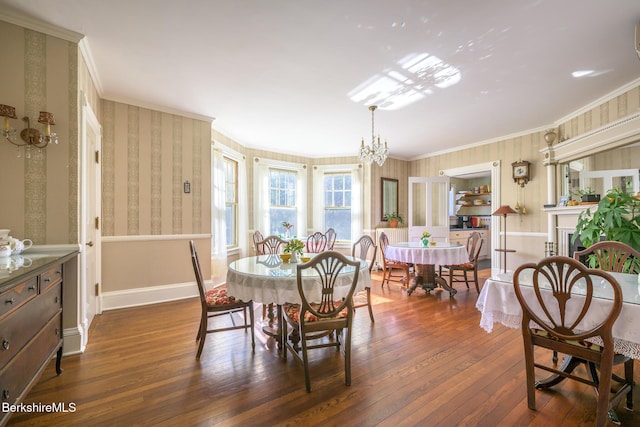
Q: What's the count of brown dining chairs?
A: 11